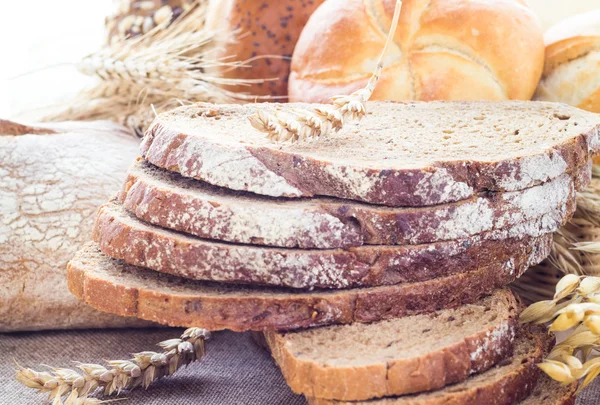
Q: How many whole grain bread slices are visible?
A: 7